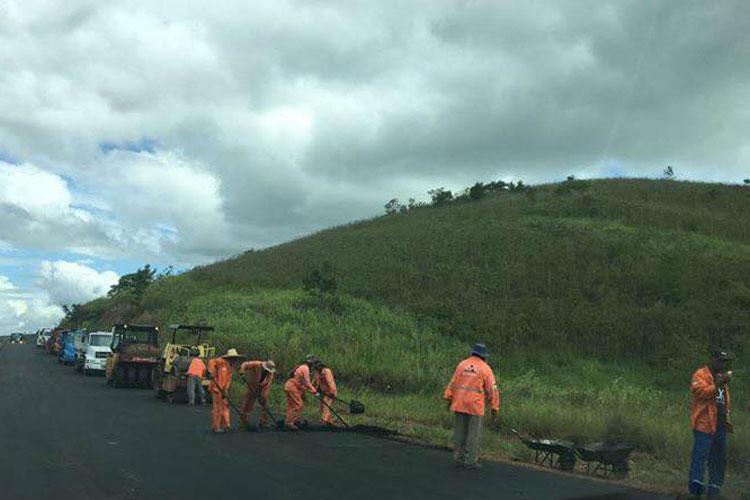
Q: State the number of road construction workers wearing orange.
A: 7